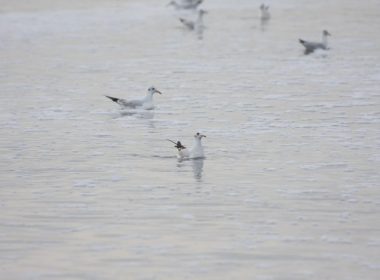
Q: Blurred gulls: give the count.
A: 4